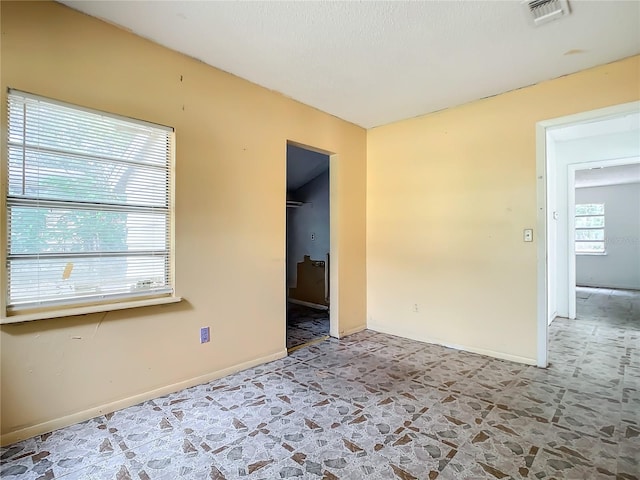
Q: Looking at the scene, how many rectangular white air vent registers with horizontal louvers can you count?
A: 1